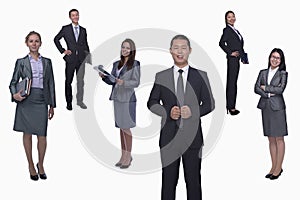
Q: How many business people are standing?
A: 6